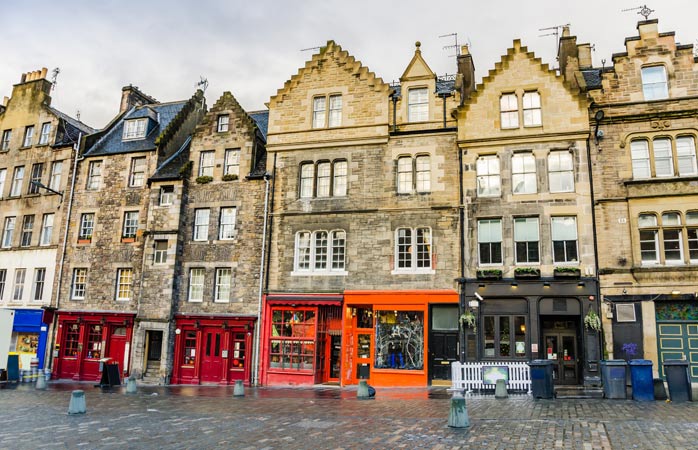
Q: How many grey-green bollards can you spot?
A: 7